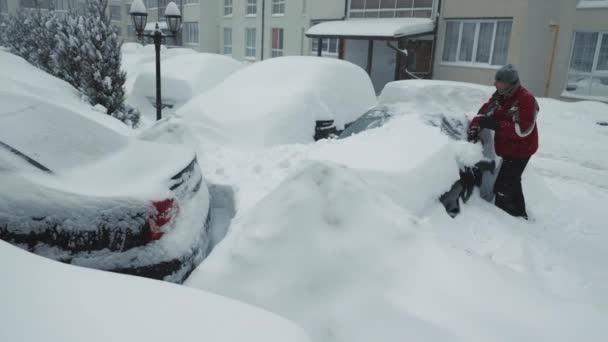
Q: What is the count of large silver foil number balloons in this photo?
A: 0